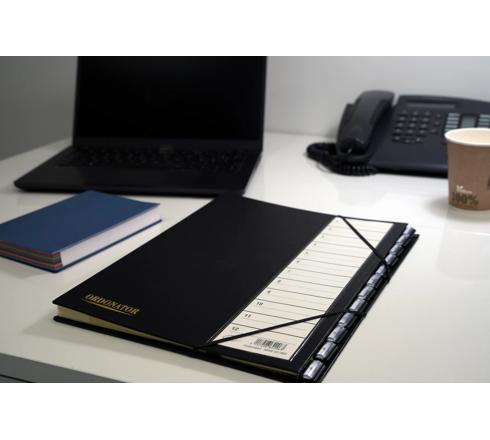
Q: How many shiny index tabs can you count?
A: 12